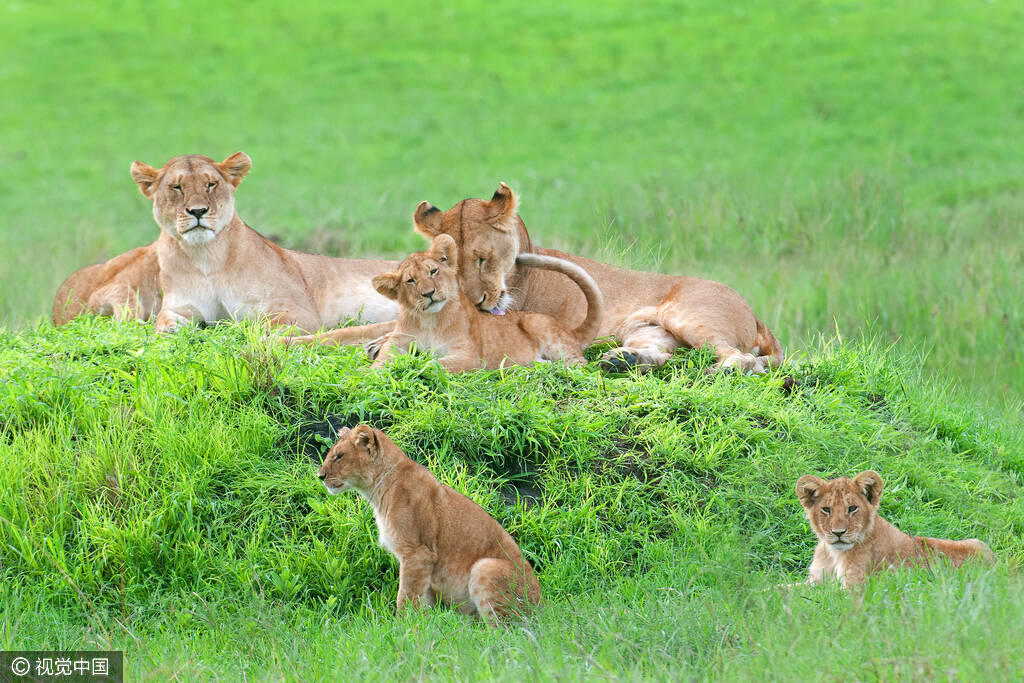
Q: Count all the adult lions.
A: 2